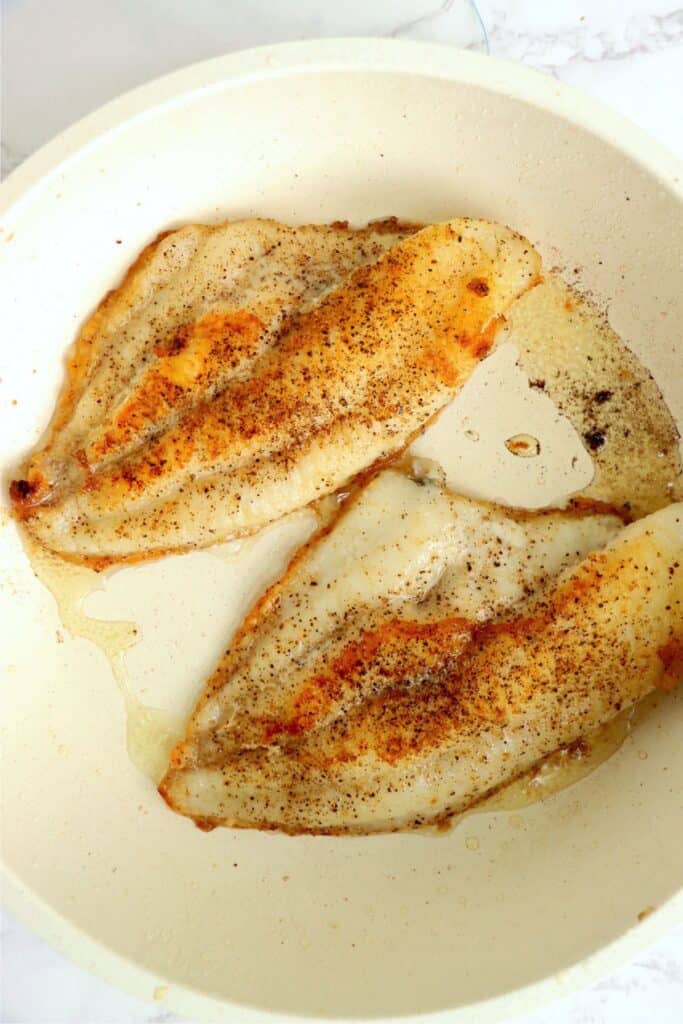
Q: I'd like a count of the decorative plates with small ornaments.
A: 0